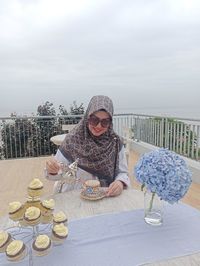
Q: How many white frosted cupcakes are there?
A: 9